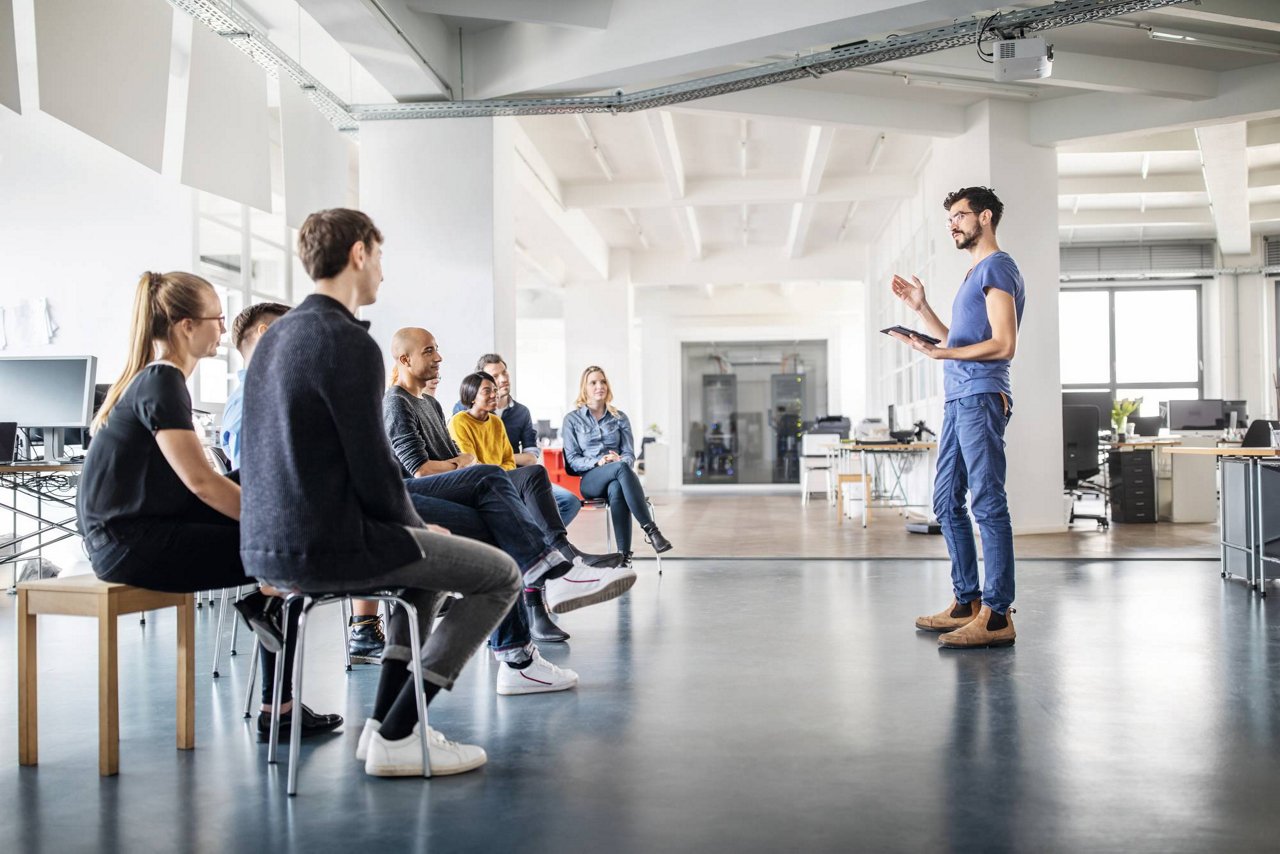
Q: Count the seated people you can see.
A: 8